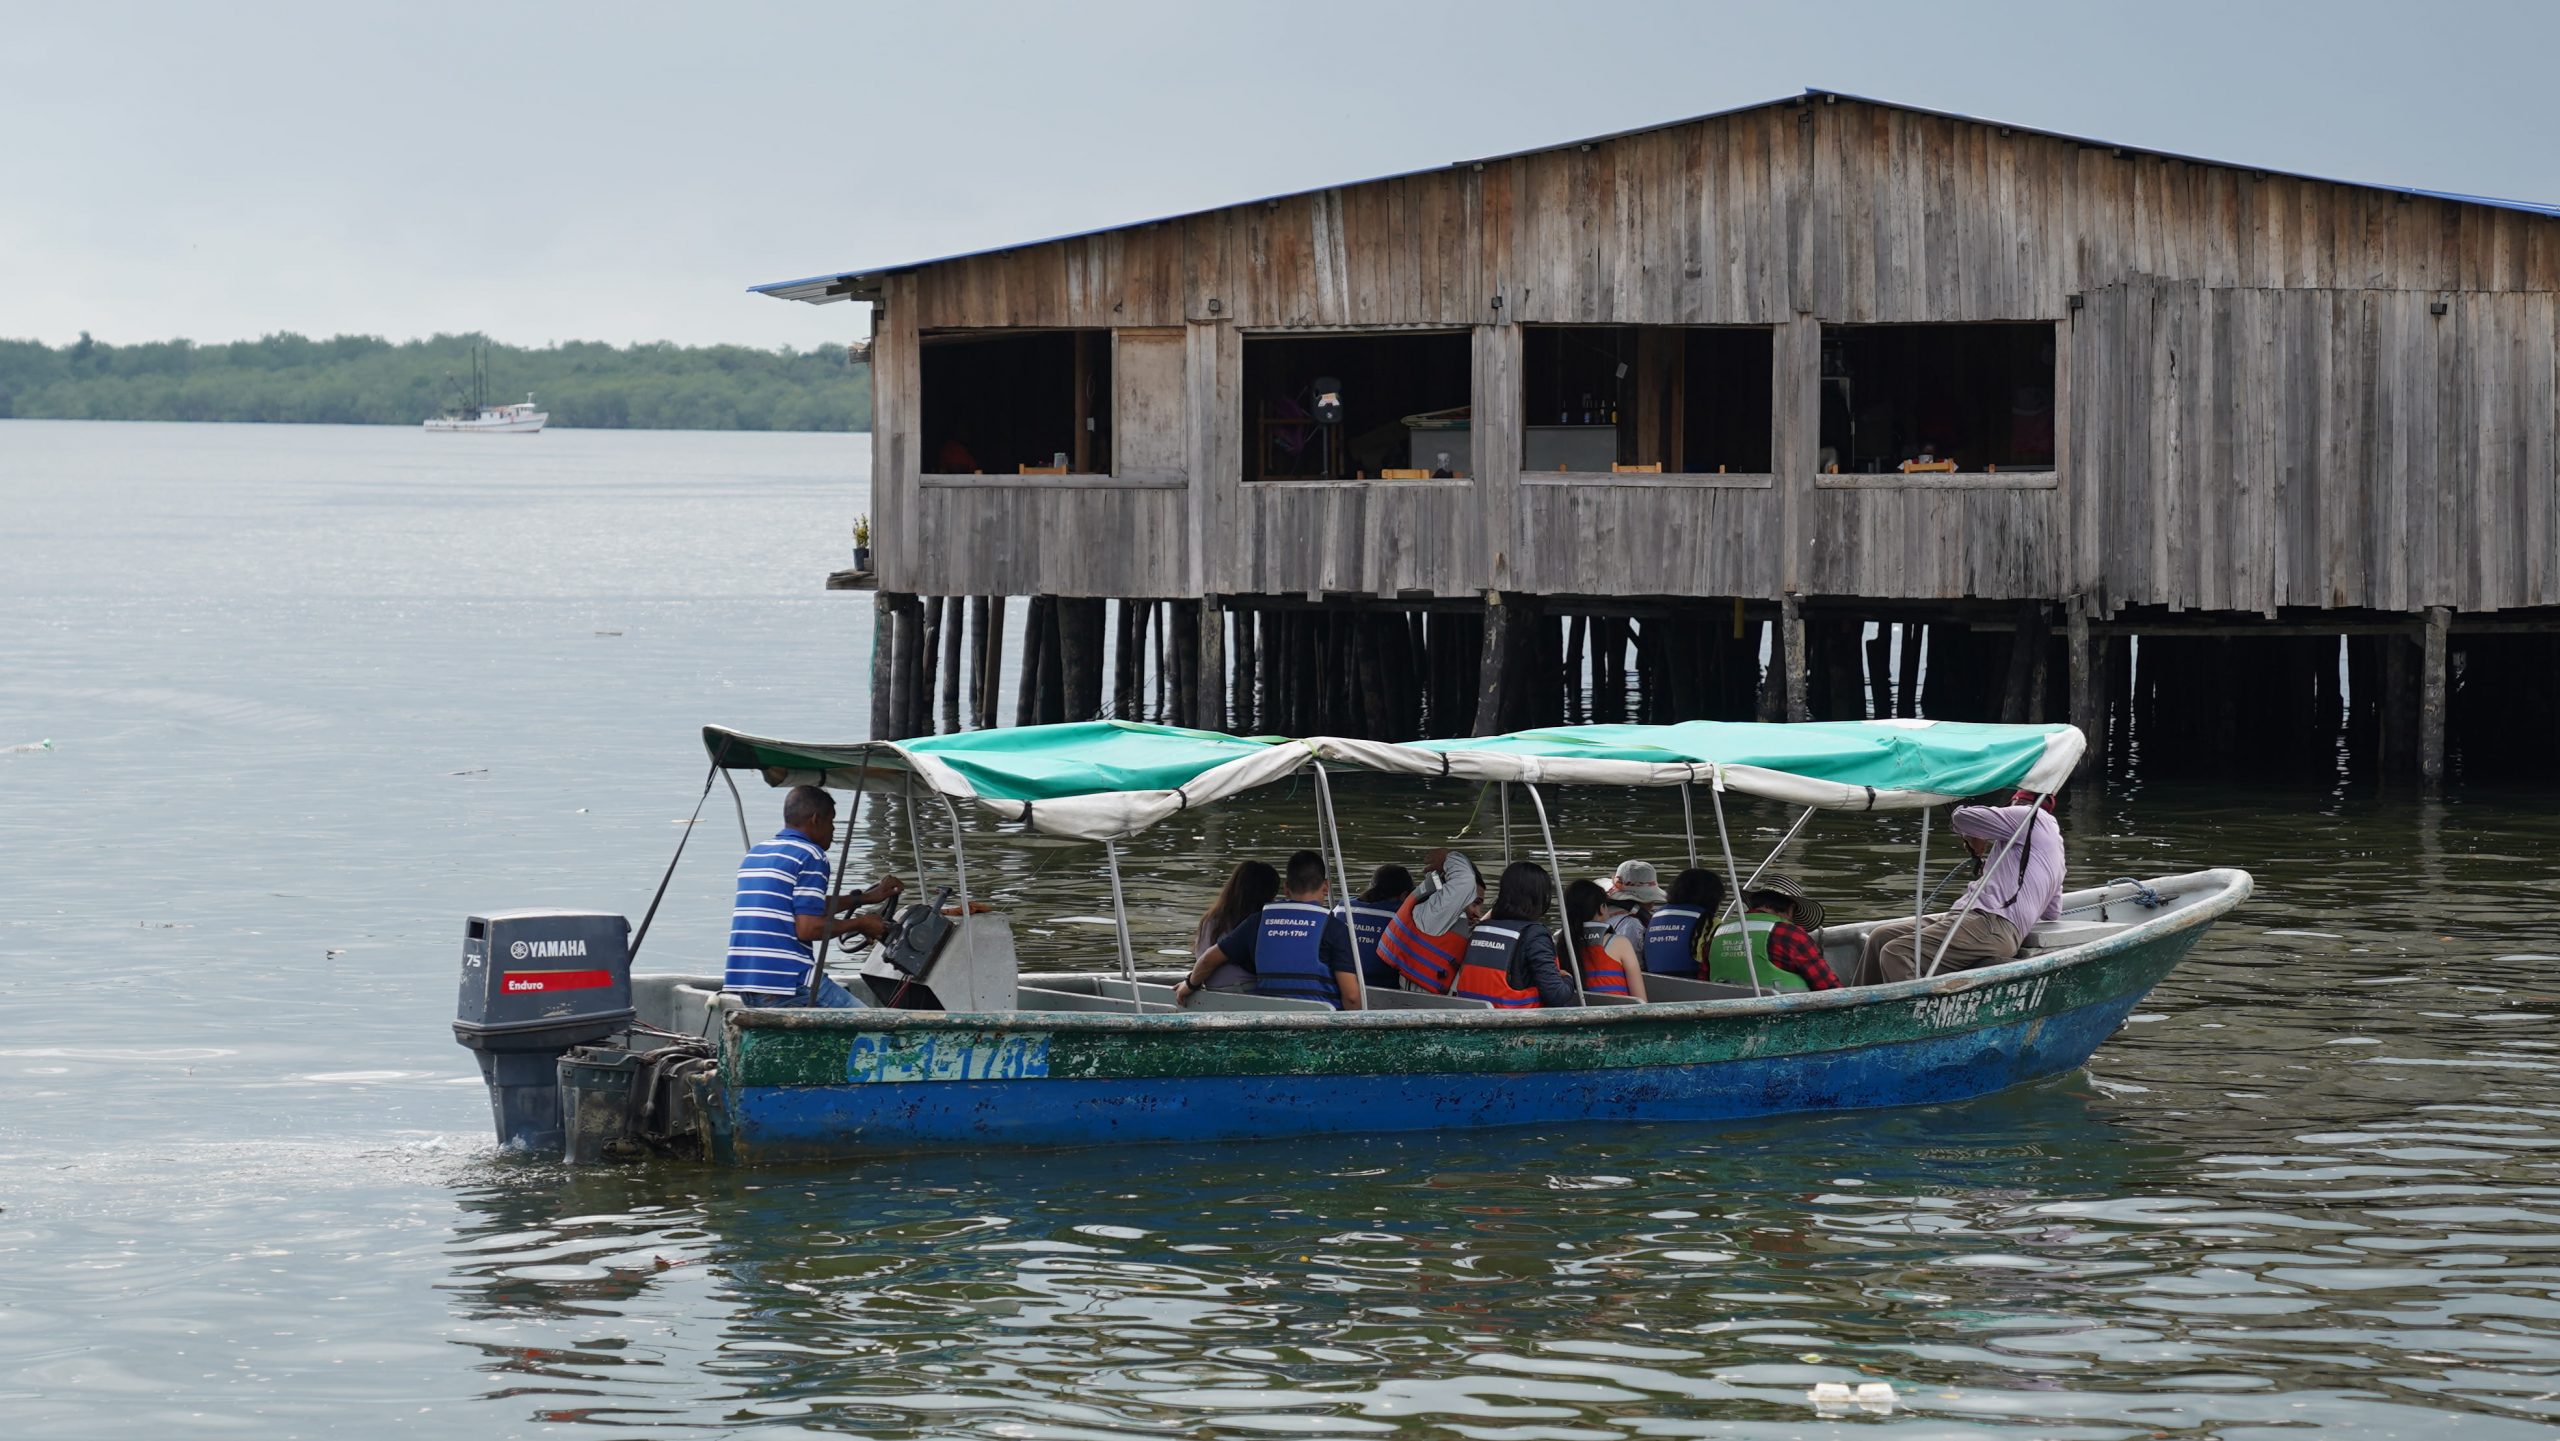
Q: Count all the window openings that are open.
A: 4